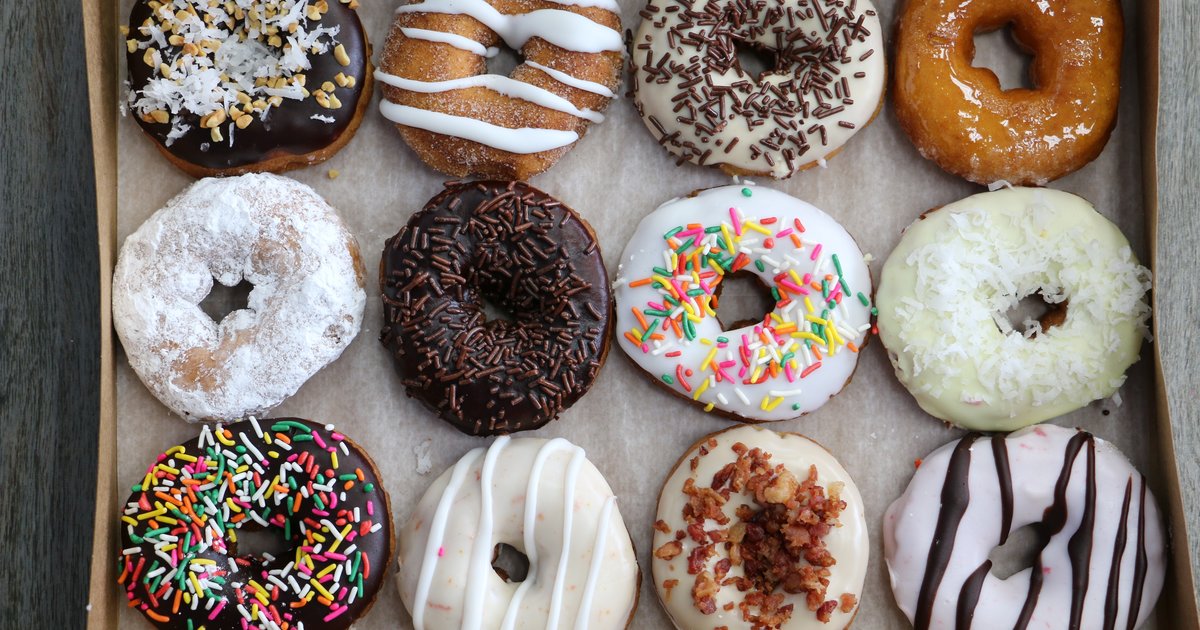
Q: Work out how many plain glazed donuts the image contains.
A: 1